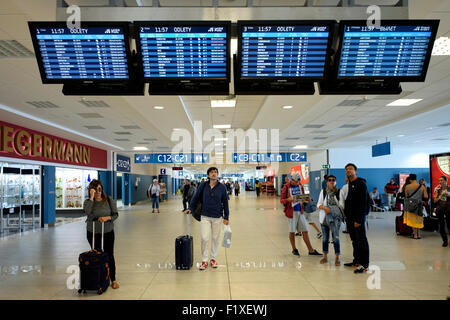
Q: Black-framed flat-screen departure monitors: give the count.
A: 4